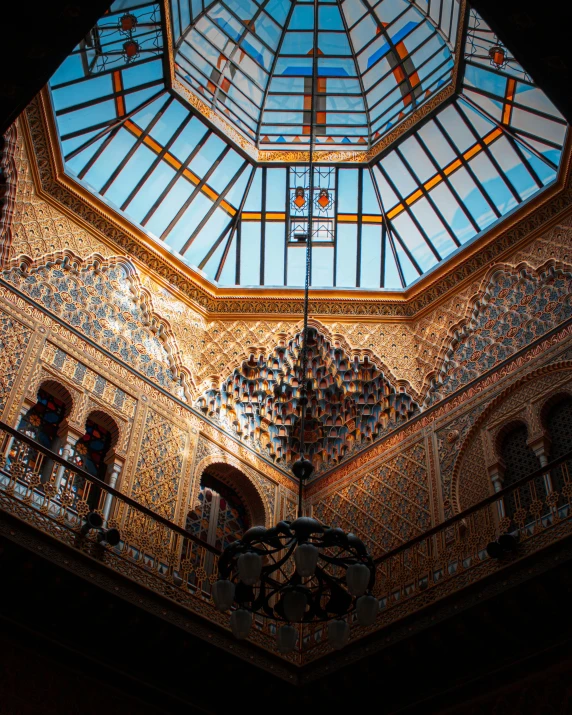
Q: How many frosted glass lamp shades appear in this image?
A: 9